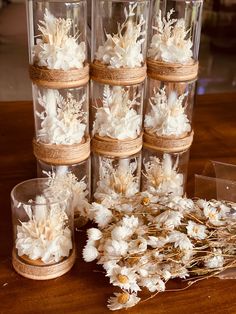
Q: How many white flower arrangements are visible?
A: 10